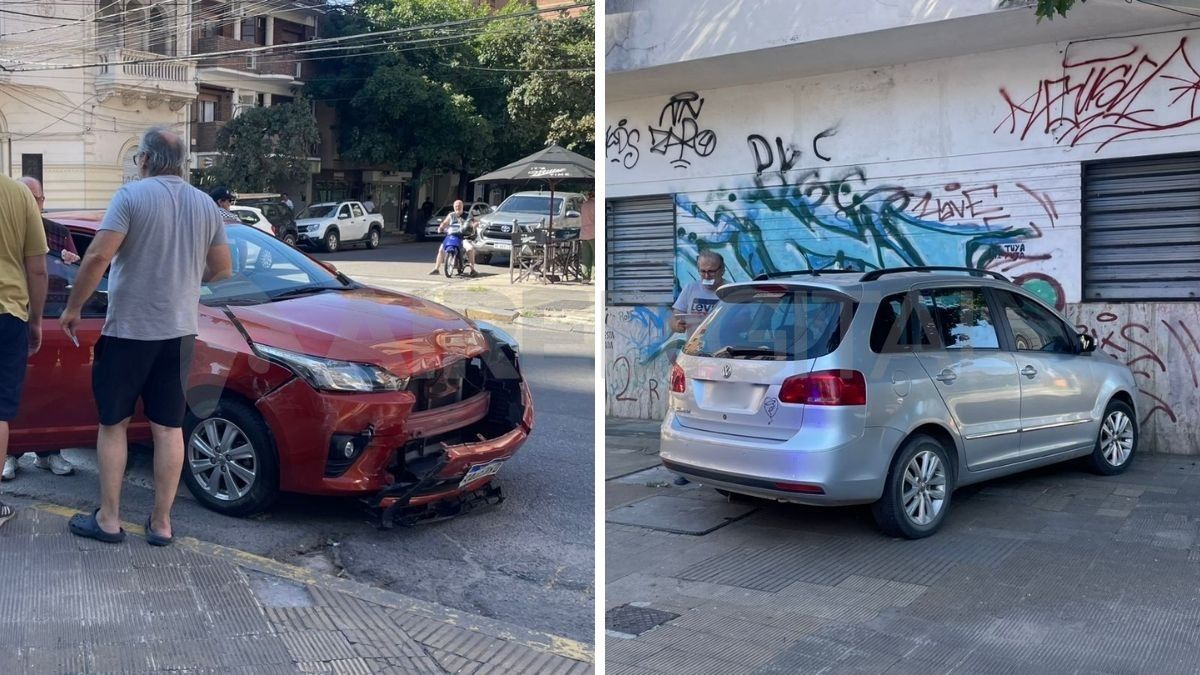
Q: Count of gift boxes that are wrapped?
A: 0